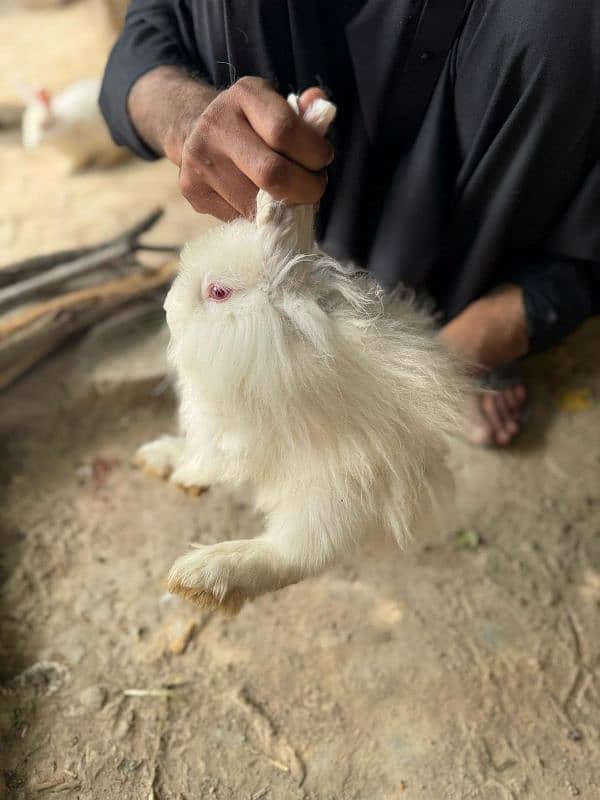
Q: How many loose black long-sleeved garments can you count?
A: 1